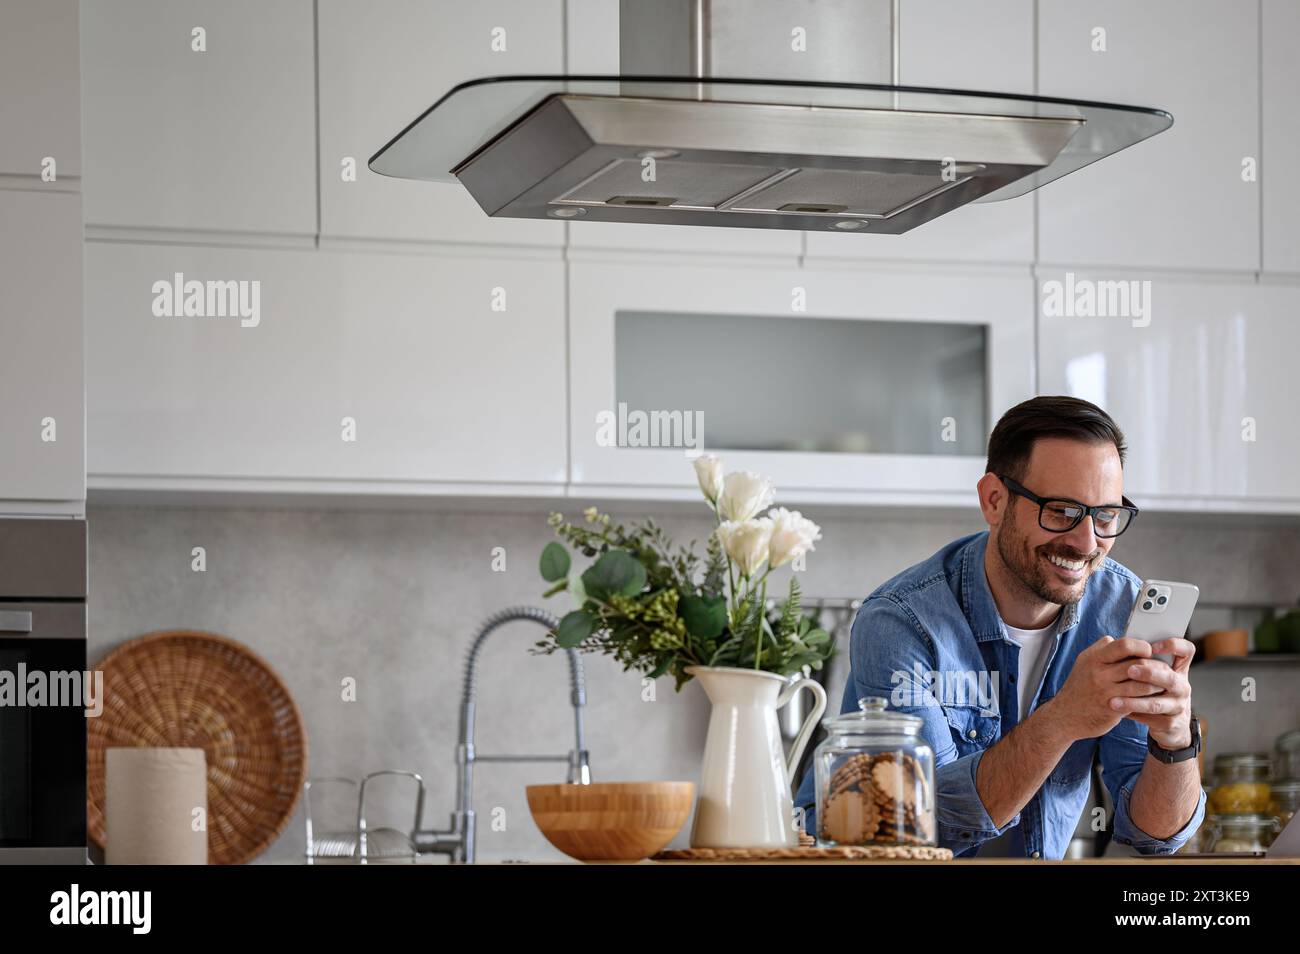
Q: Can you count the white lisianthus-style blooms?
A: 4